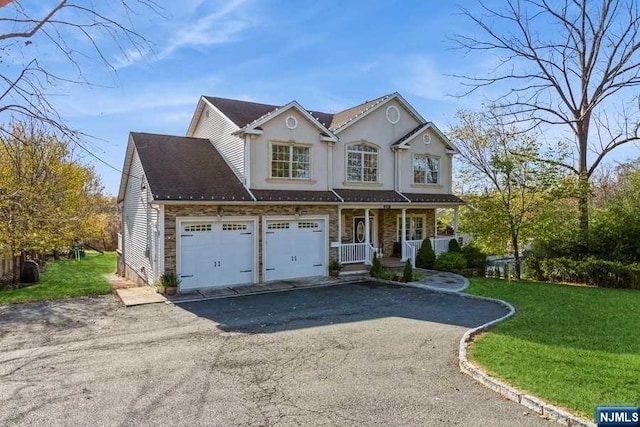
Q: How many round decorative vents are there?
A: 3